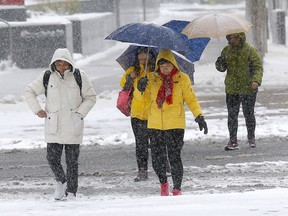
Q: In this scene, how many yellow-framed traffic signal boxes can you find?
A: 0